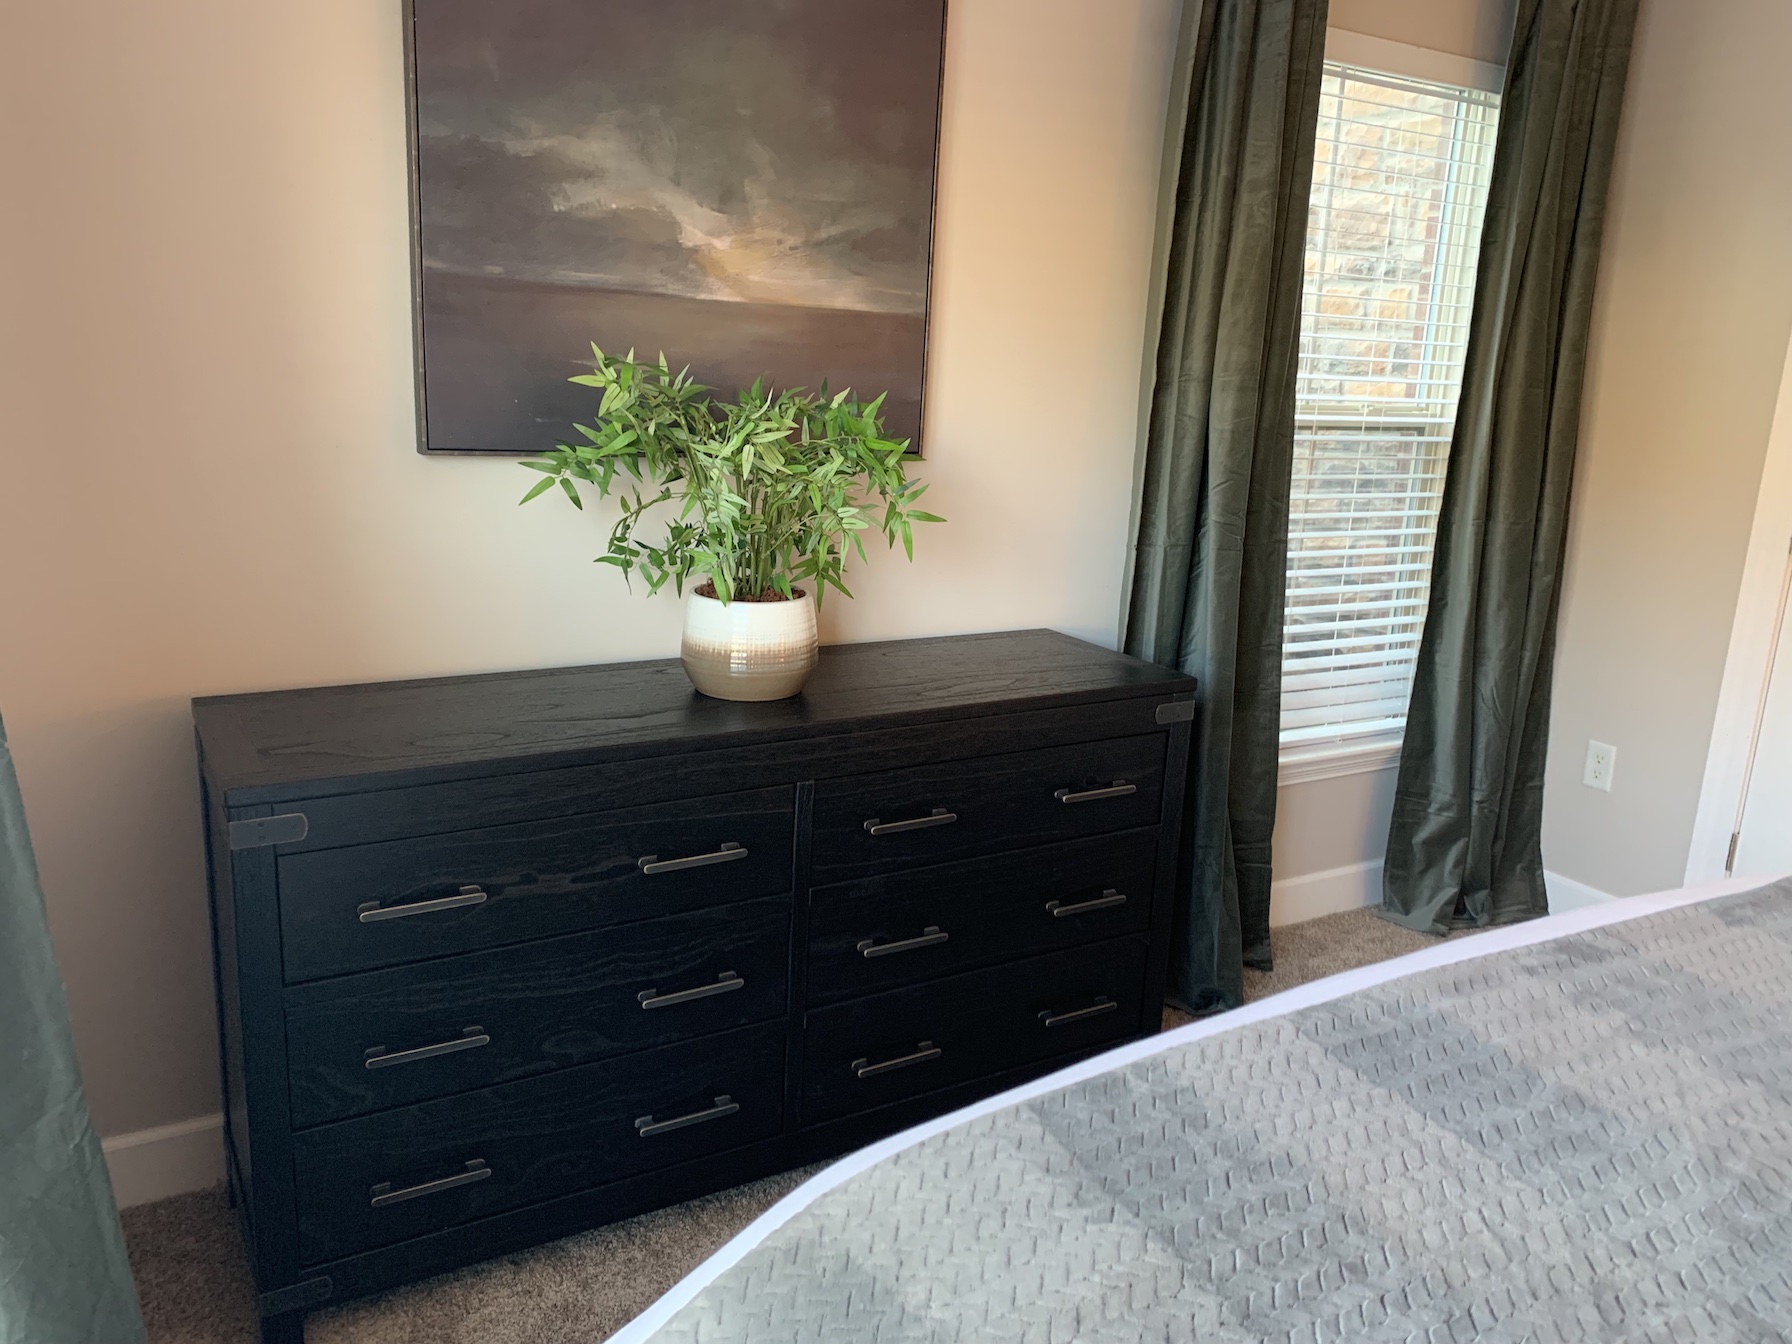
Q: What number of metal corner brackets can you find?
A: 3